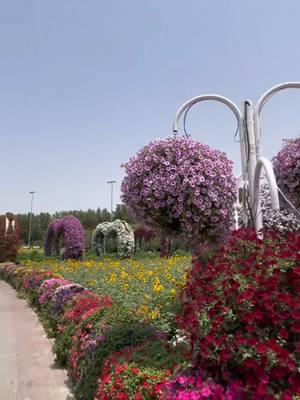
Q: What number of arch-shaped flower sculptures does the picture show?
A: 2